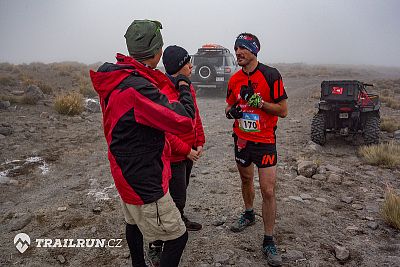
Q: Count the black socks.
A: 2